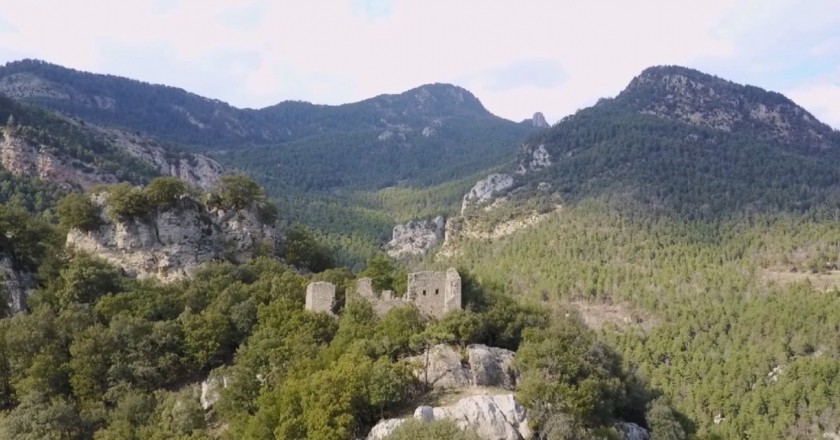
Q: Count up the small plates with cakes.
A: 0